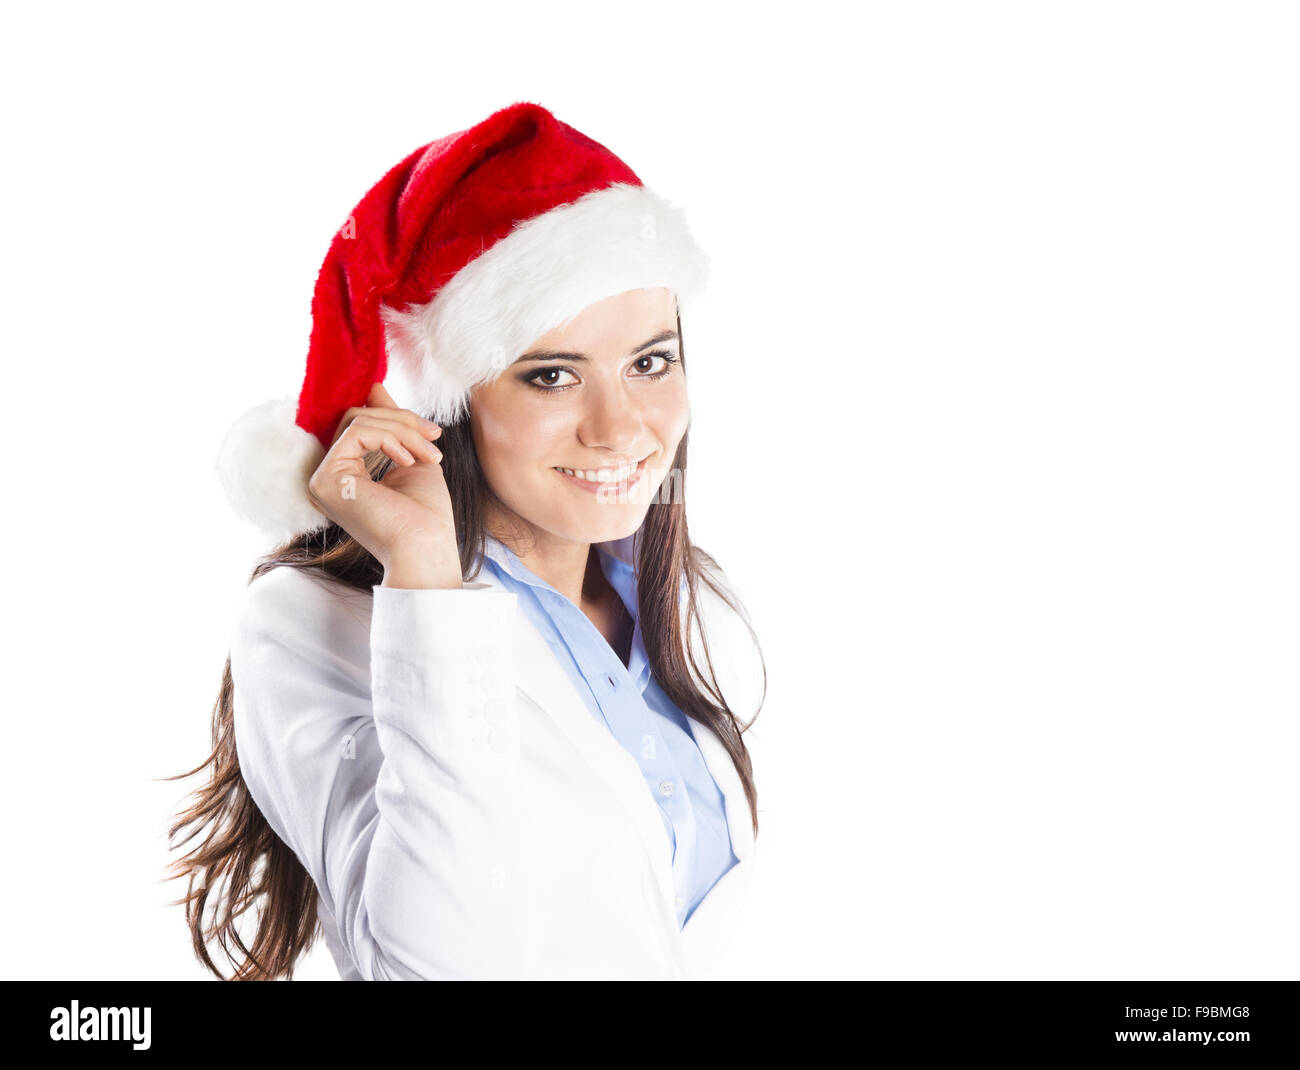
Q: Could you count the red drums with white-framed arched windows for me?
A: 0